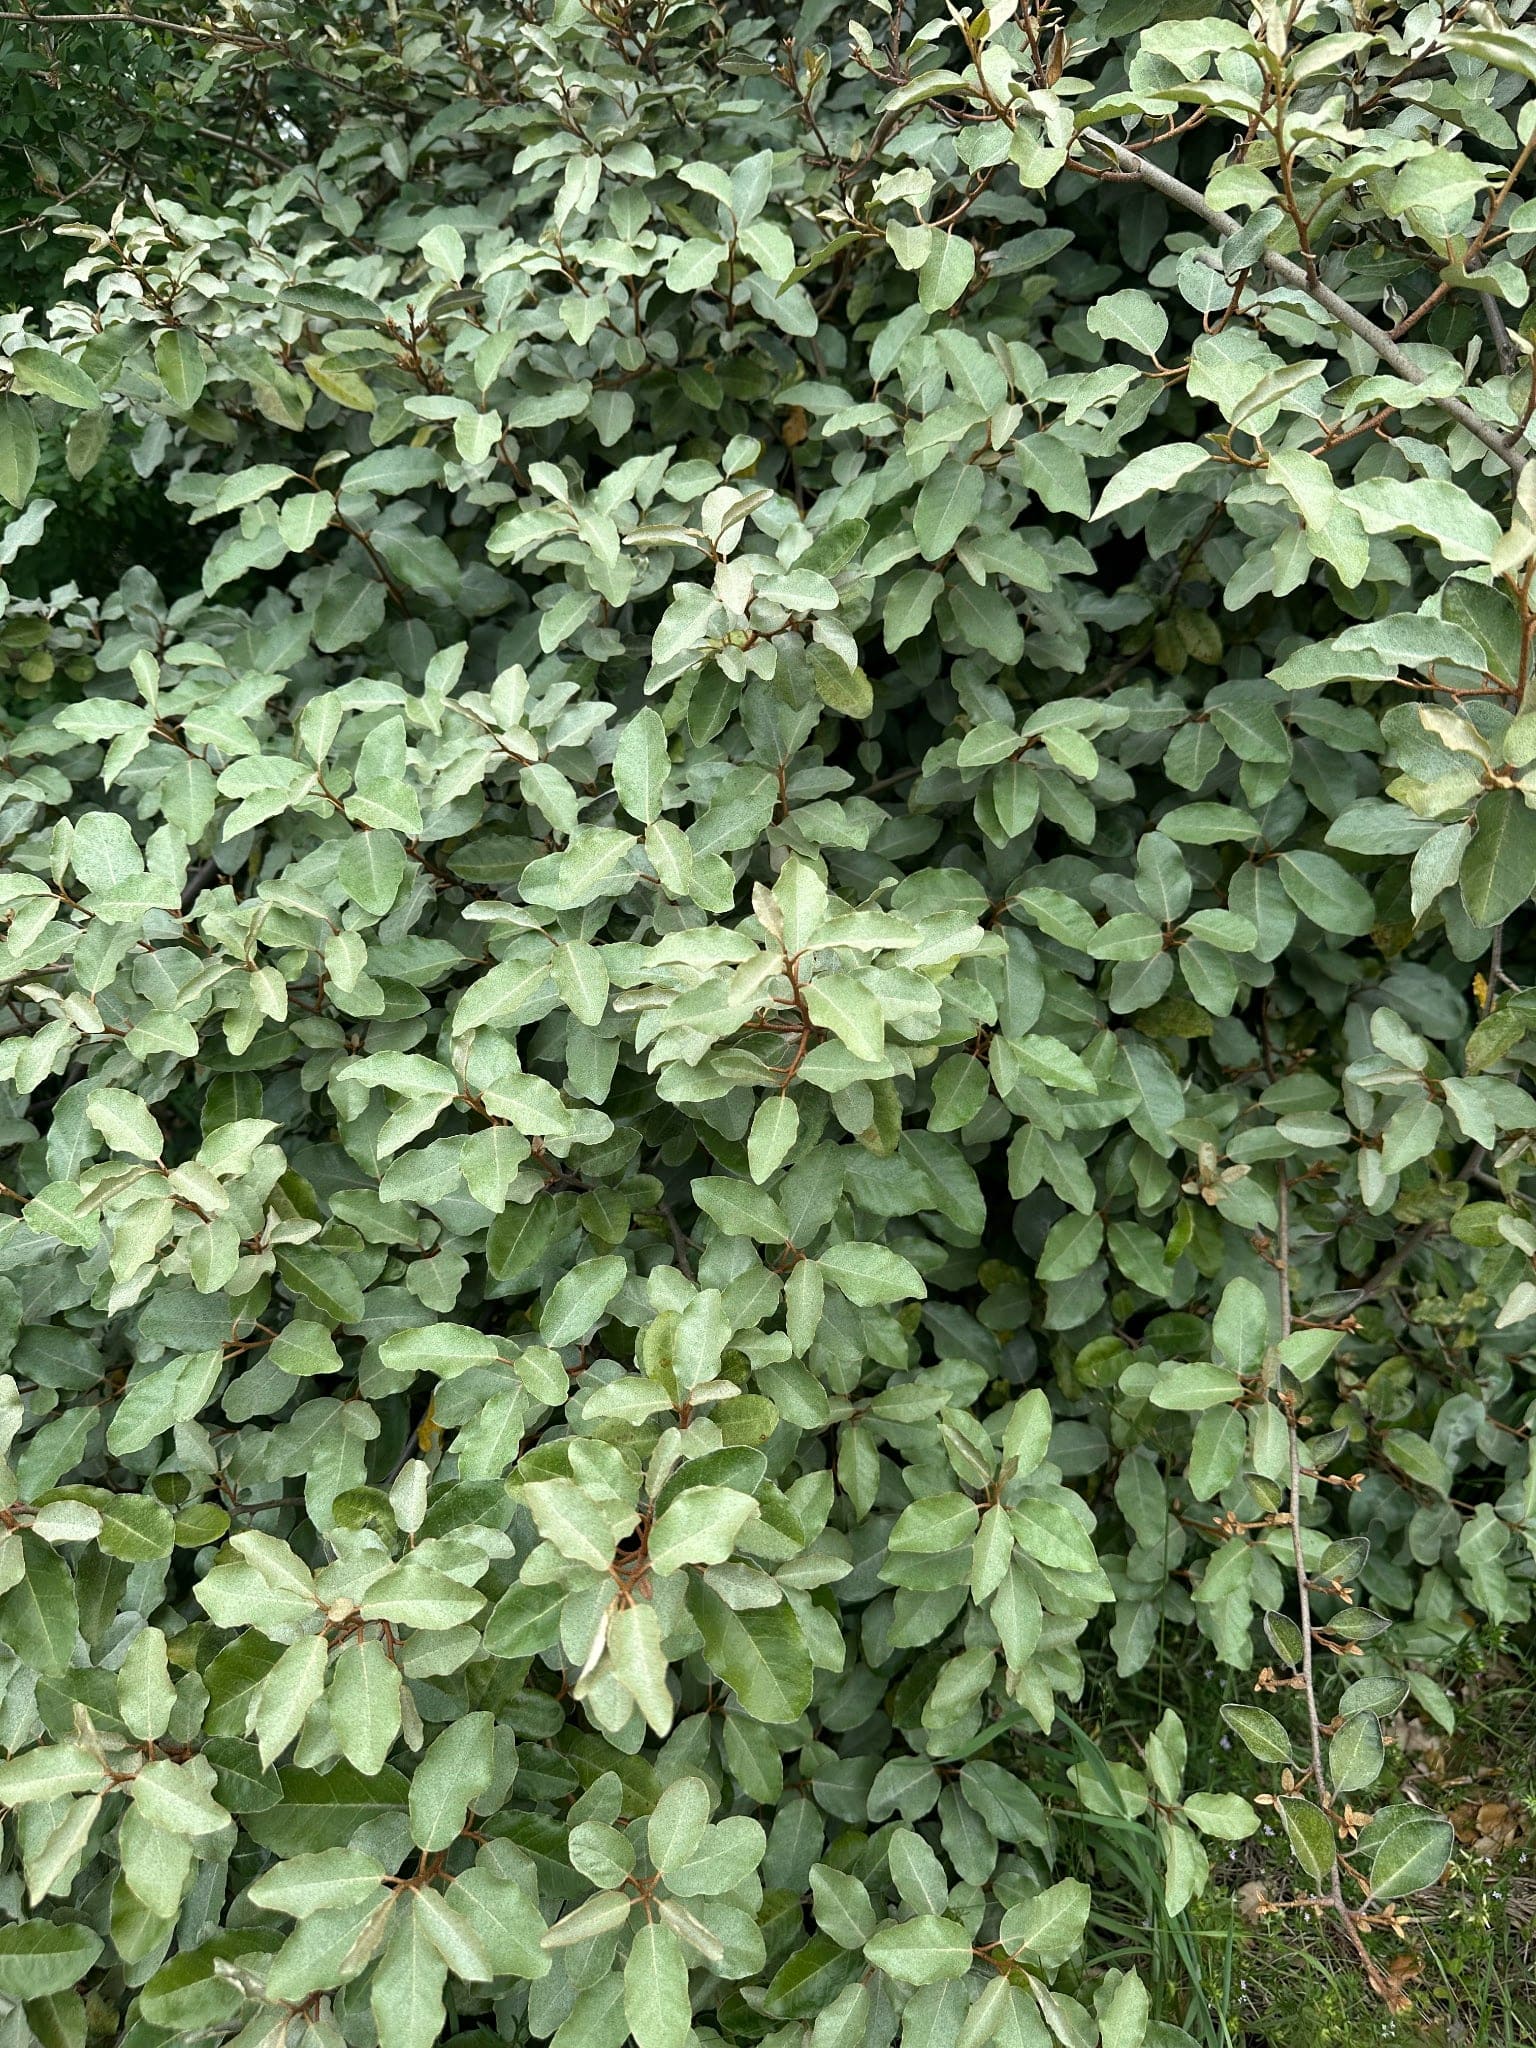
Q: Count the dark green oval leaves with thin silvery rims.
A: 13